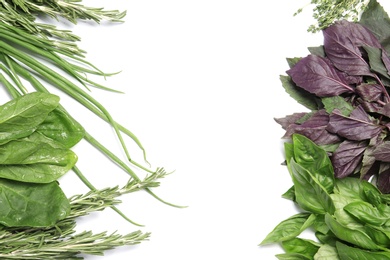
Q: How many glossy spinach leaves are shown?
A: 4